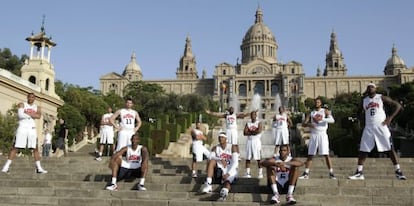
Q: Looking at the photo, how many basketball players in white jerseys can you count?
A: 12